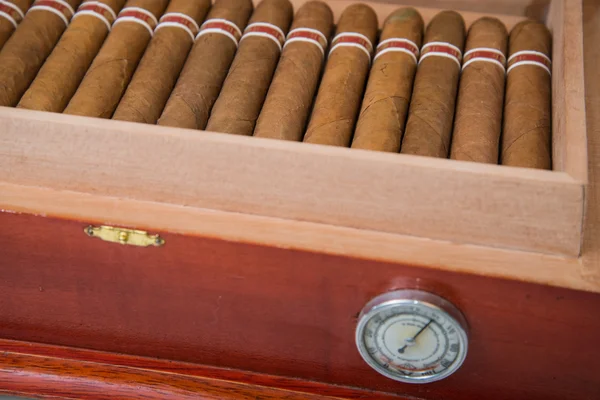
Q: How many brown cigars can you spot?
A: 13